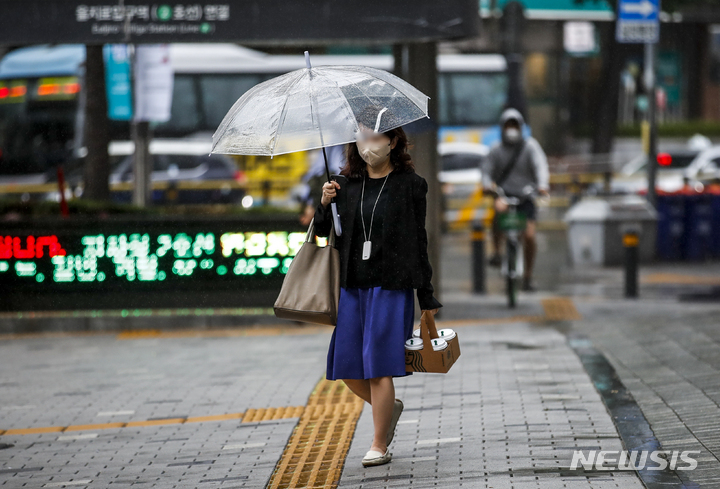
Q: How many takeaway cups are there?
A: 4